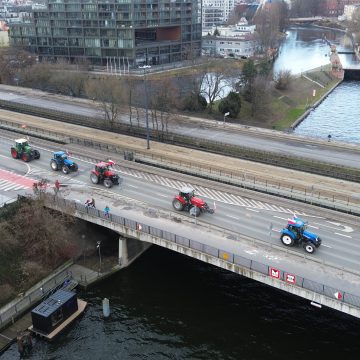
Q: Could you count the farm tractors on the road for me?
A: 5